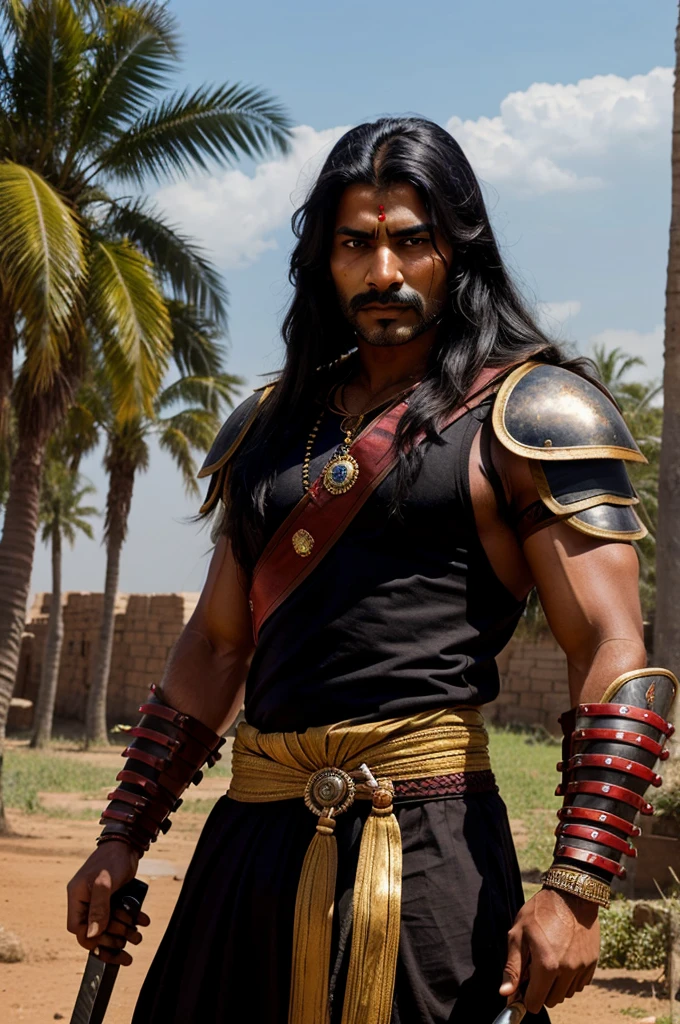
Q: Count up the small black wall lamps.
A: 0